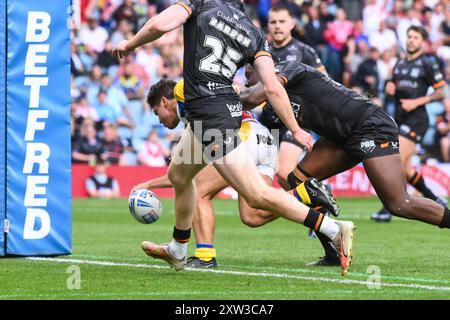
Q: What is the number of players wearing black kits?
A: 4